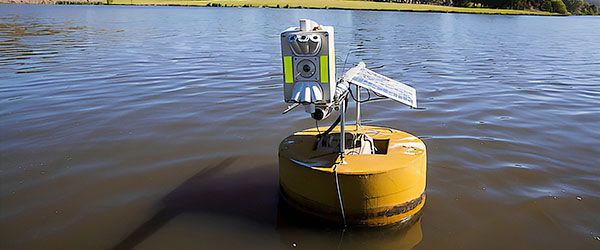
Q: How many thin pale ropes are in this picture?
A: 1